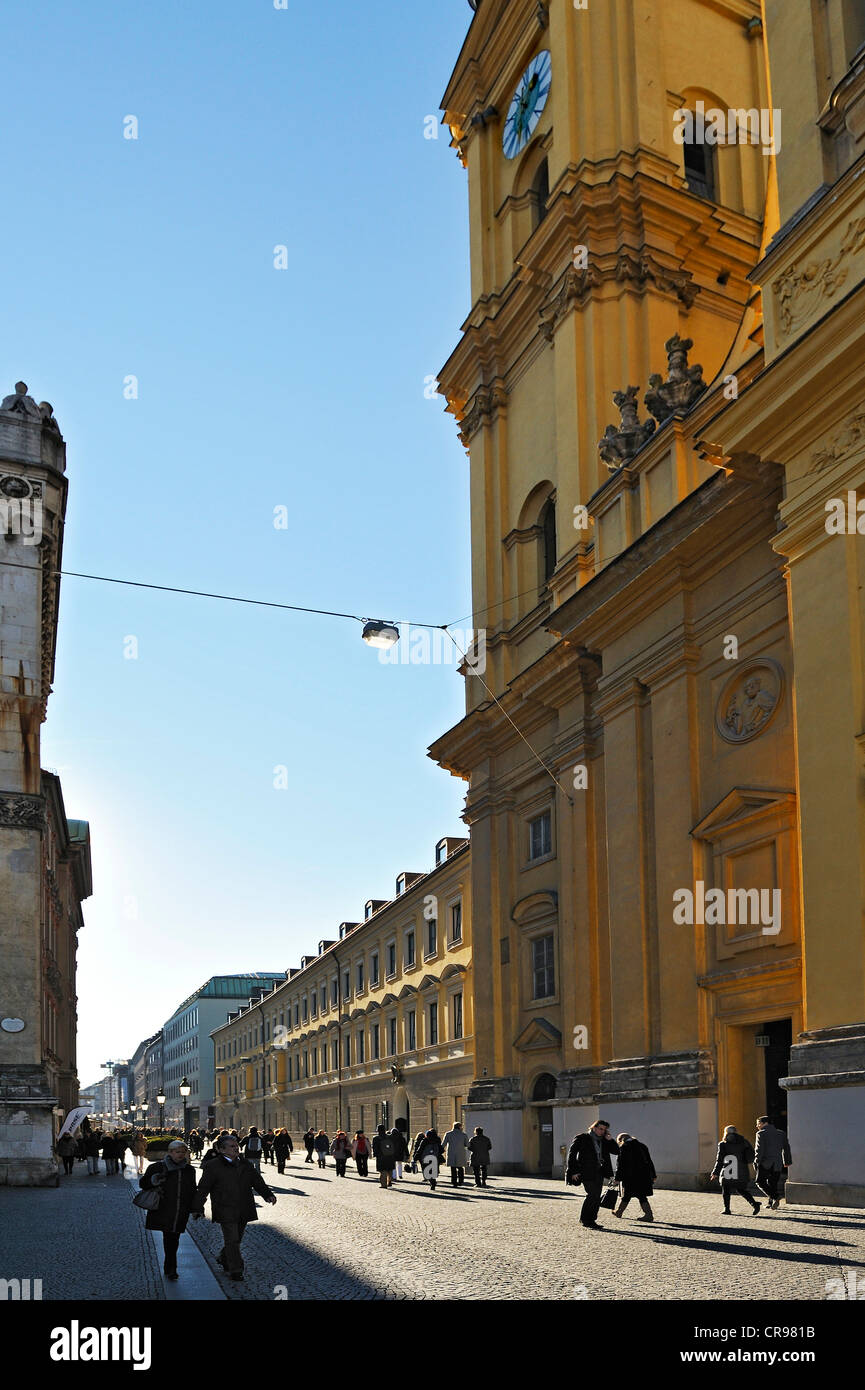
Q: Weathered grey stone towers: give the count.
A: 1